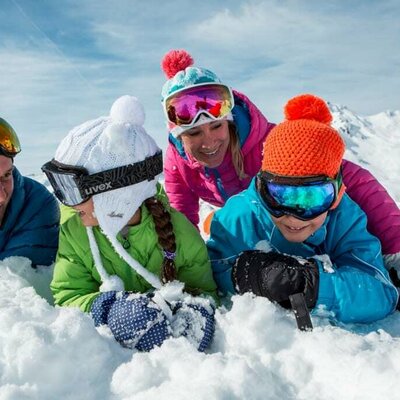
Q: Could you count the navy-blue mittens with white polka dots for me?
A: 2